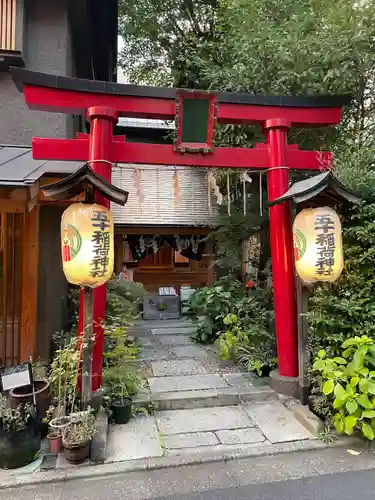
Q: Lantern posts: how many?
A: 2